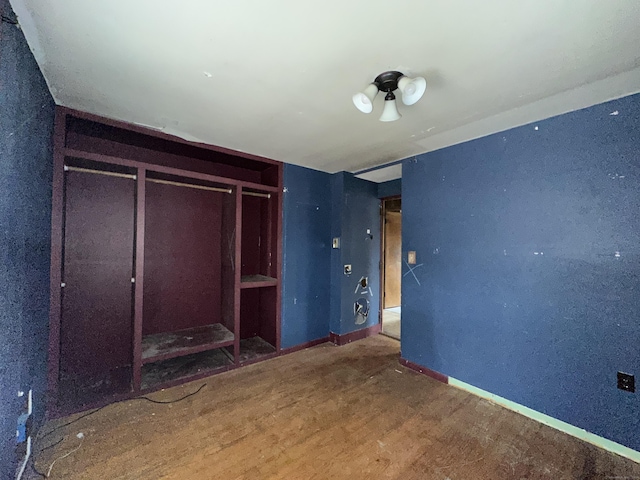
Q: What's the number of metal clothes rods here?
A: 3